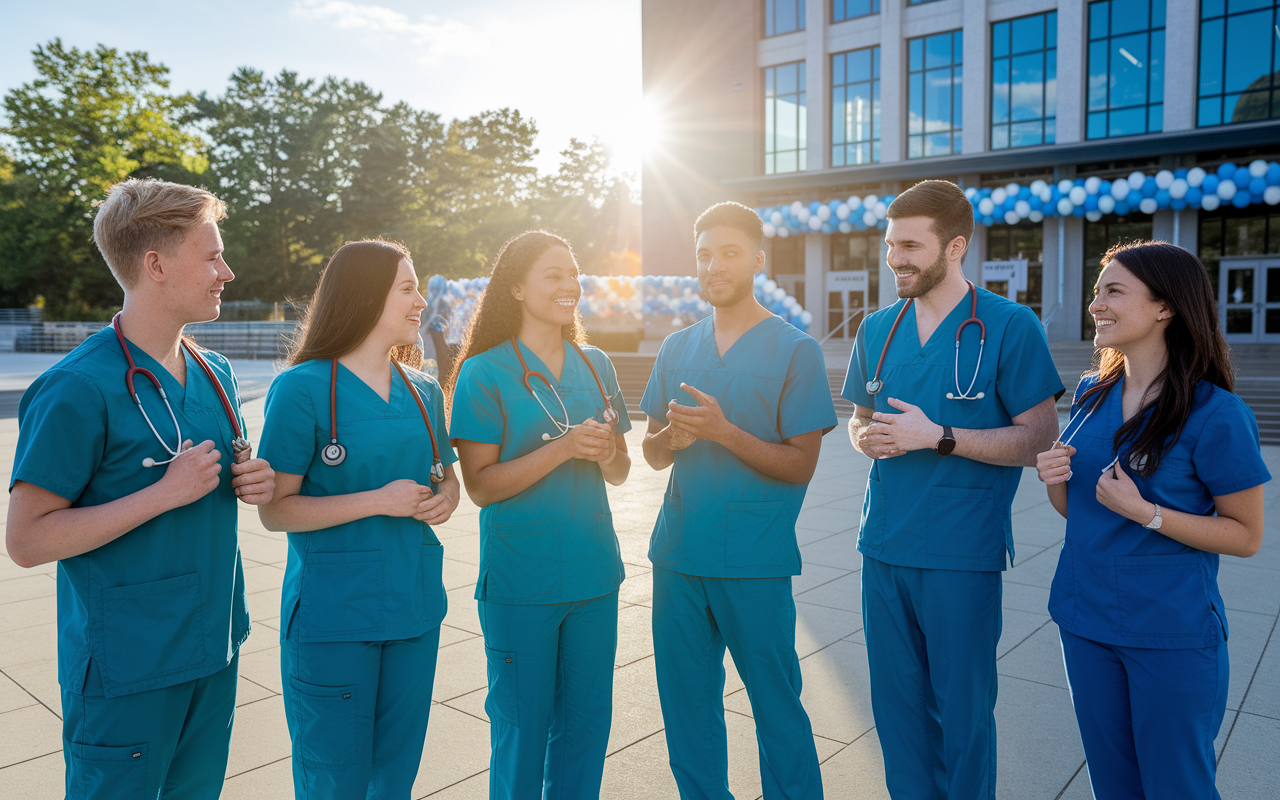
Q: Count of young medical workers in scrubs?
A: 6